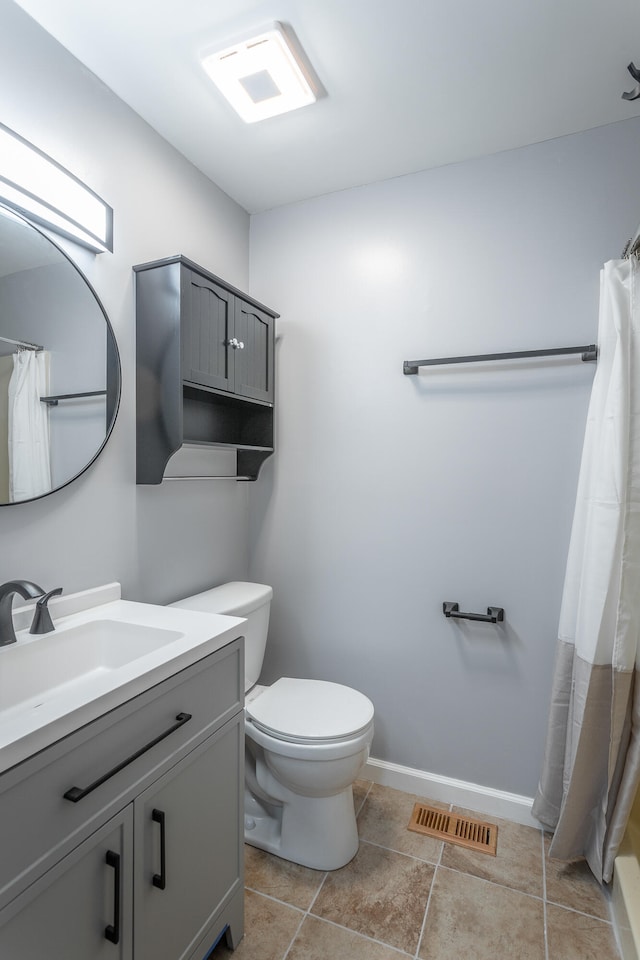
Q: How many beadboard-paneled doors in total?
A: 2